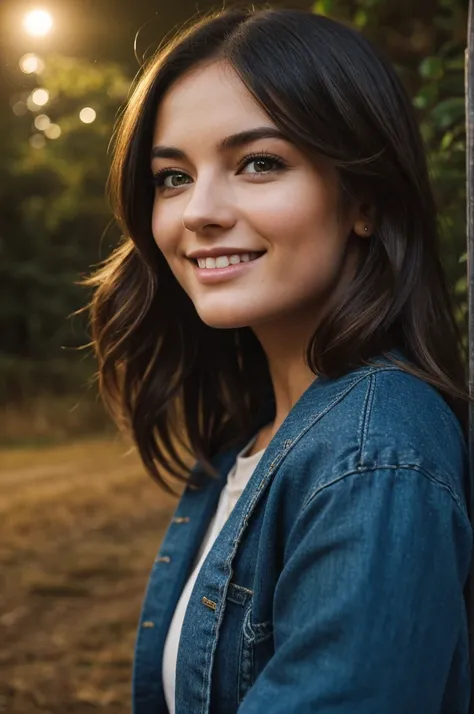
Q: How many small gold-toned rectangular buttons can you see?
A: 4